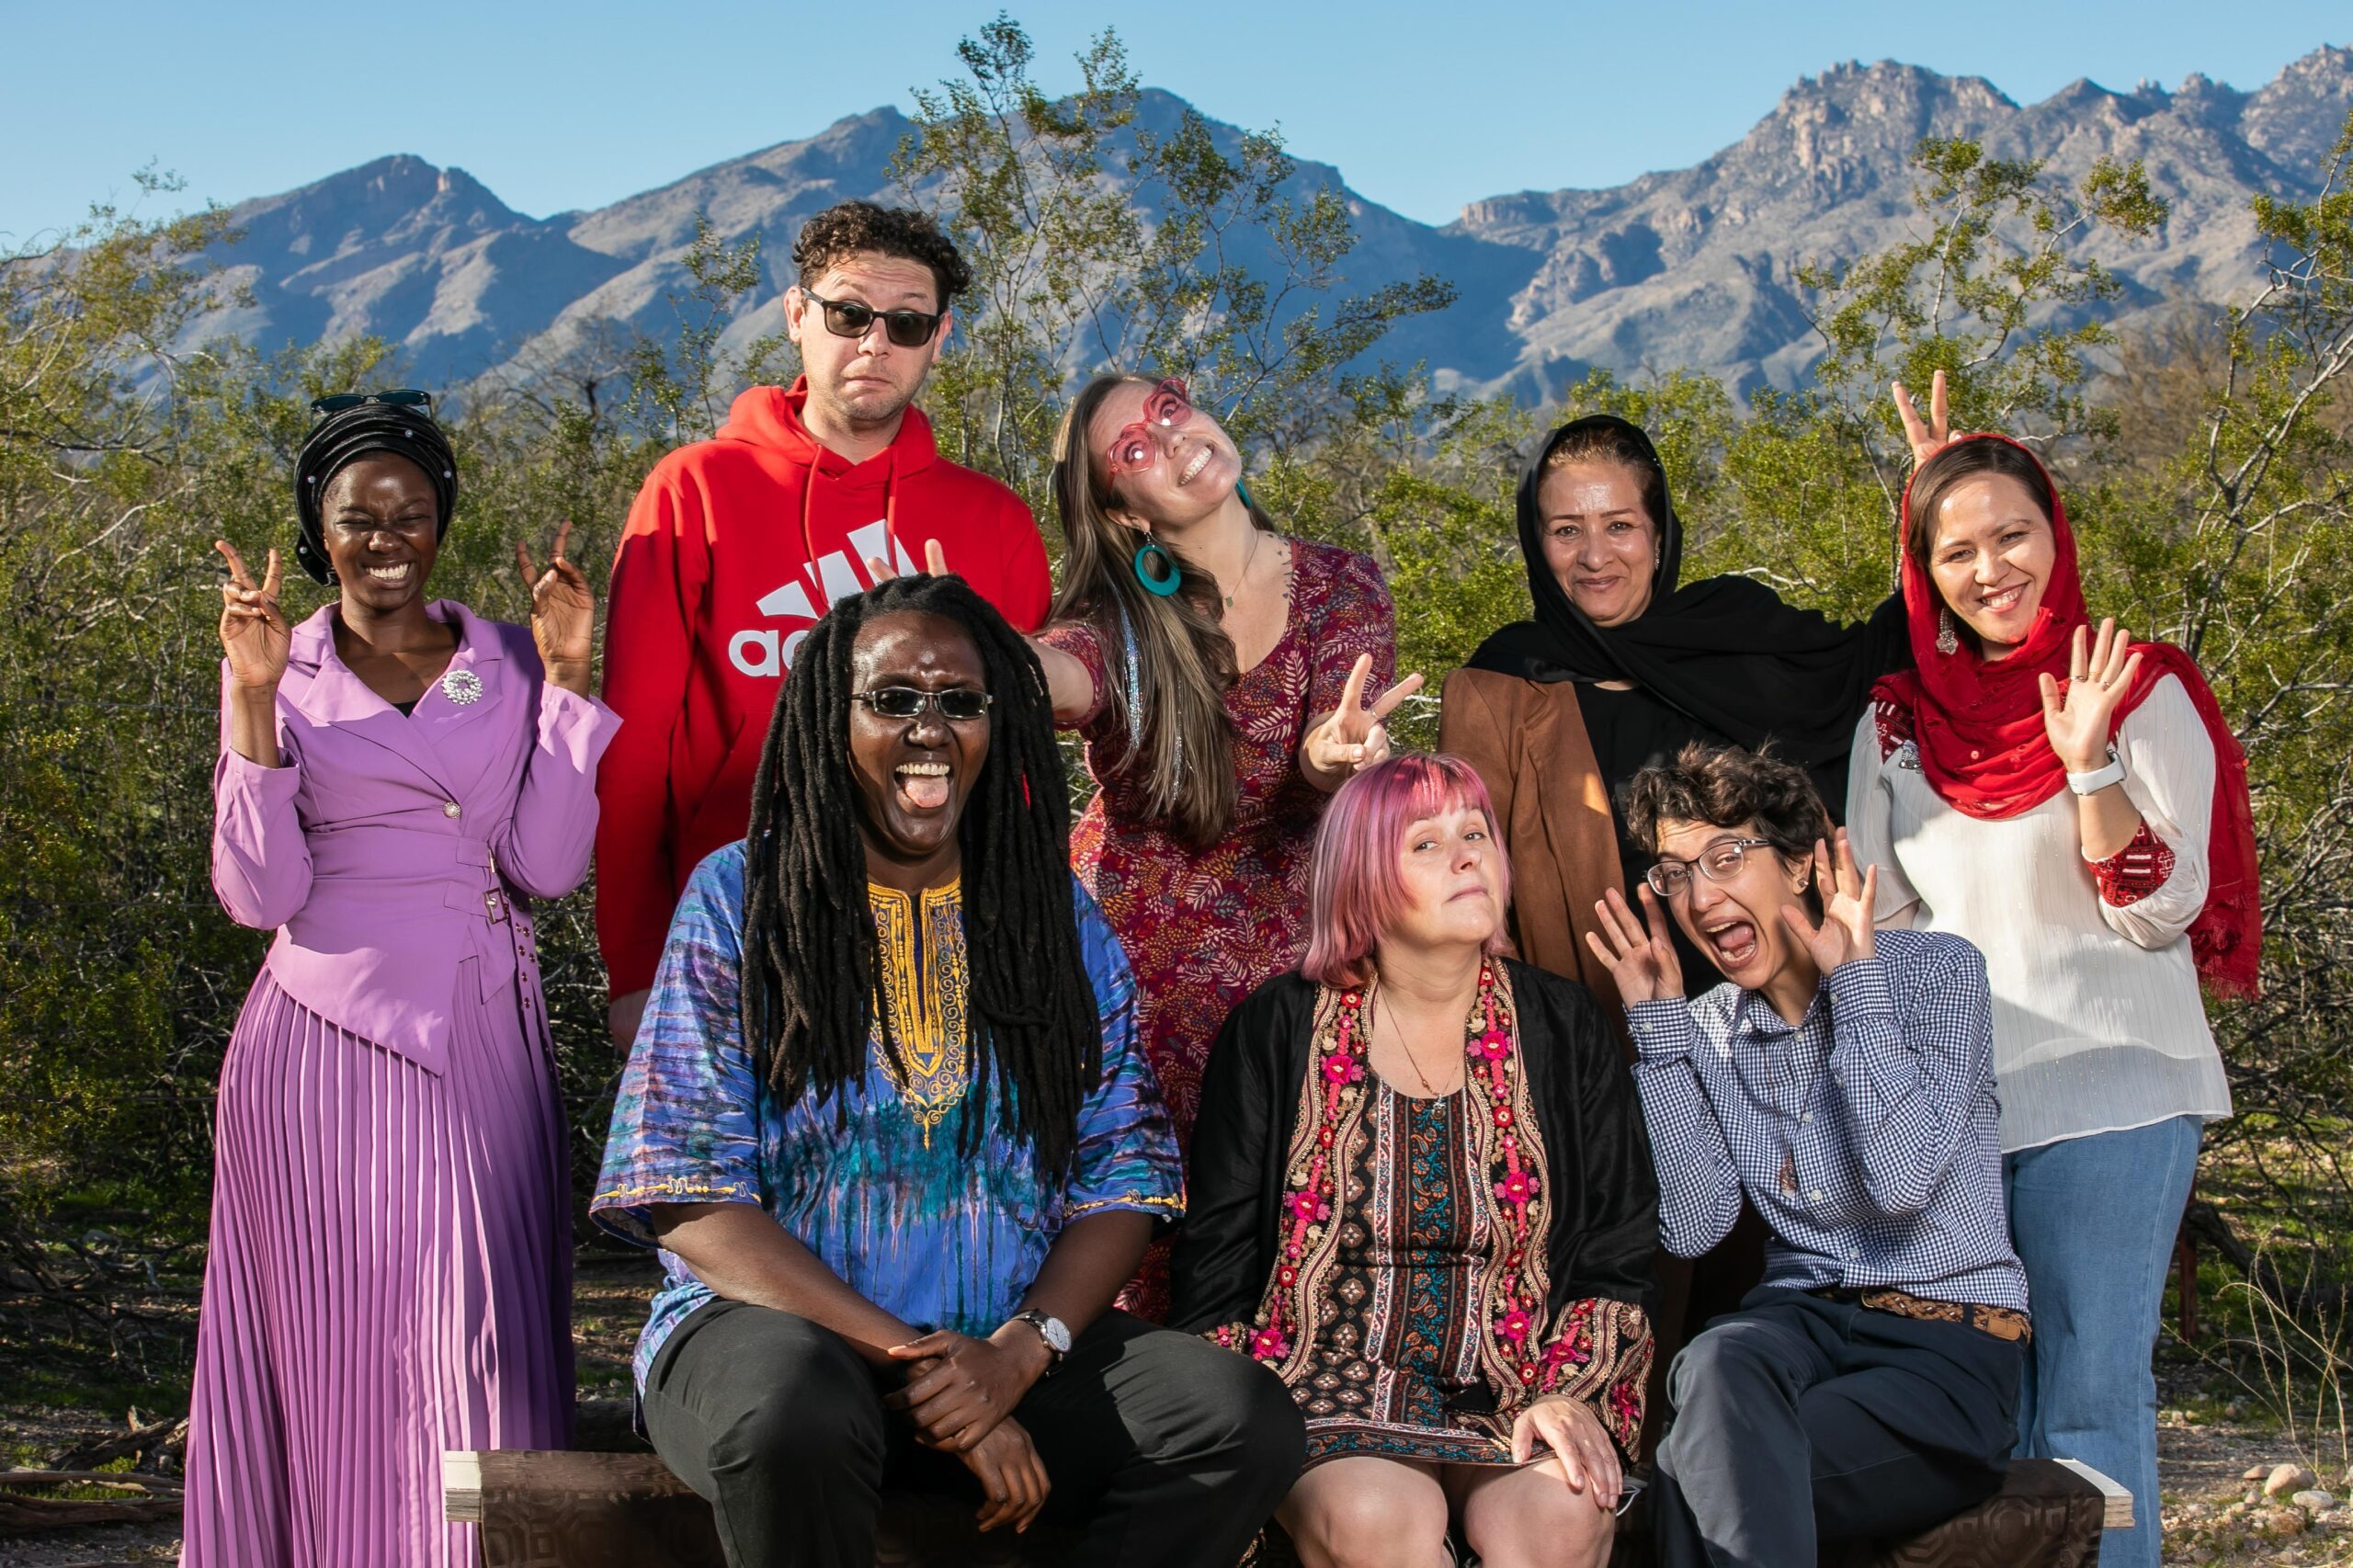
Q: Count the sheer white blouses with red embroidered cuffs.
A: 1